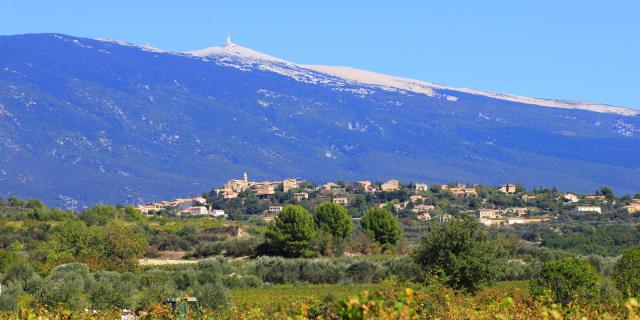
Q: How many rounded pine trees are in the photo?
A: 3